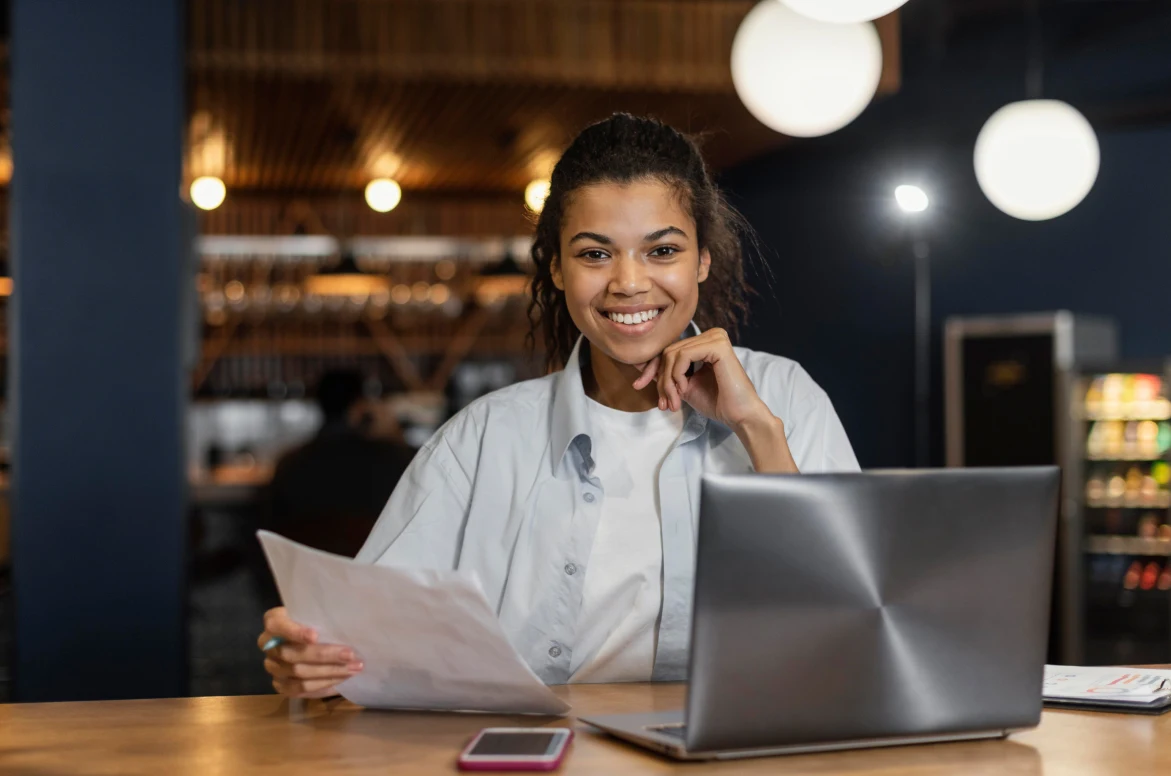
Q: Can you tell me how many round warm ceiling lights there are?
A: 3